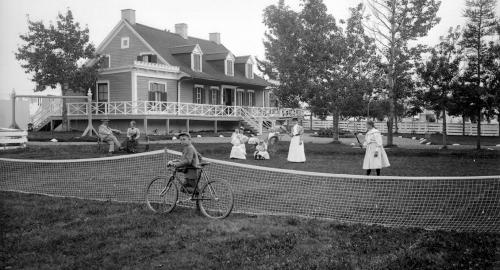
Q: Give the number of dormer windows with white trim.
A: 3